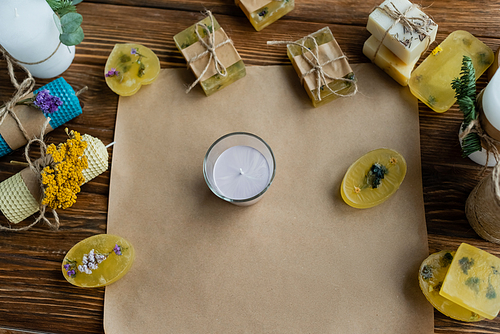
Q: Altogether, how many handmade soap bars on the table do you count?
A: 11